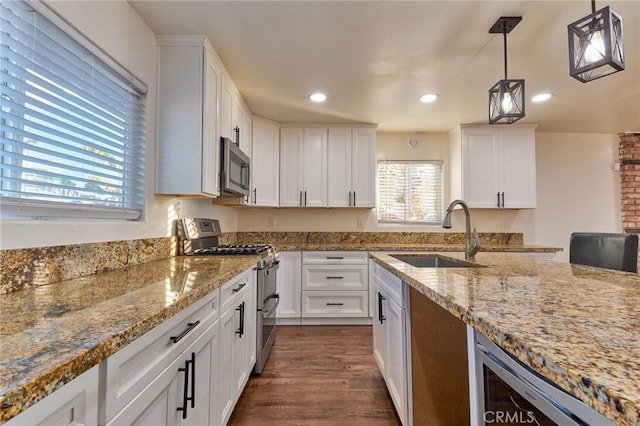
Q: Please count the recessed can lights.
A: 3